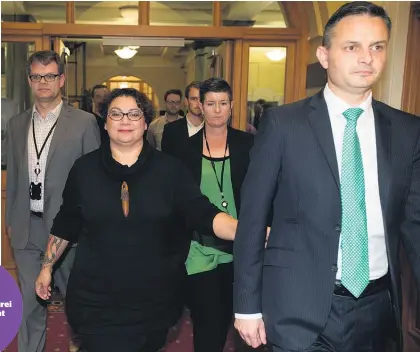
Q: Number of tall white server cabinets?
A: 0